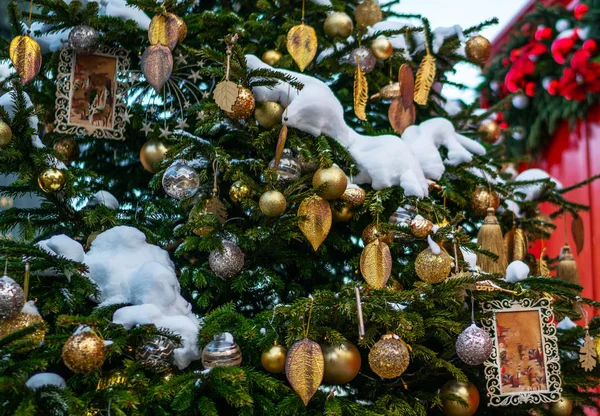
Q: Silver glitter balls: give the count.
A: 5